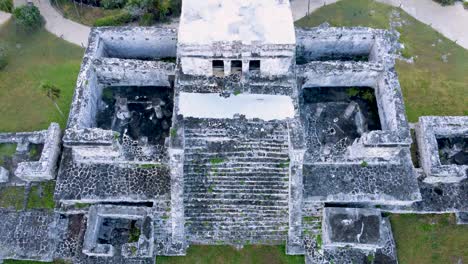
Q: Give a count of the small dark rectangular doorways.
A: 3